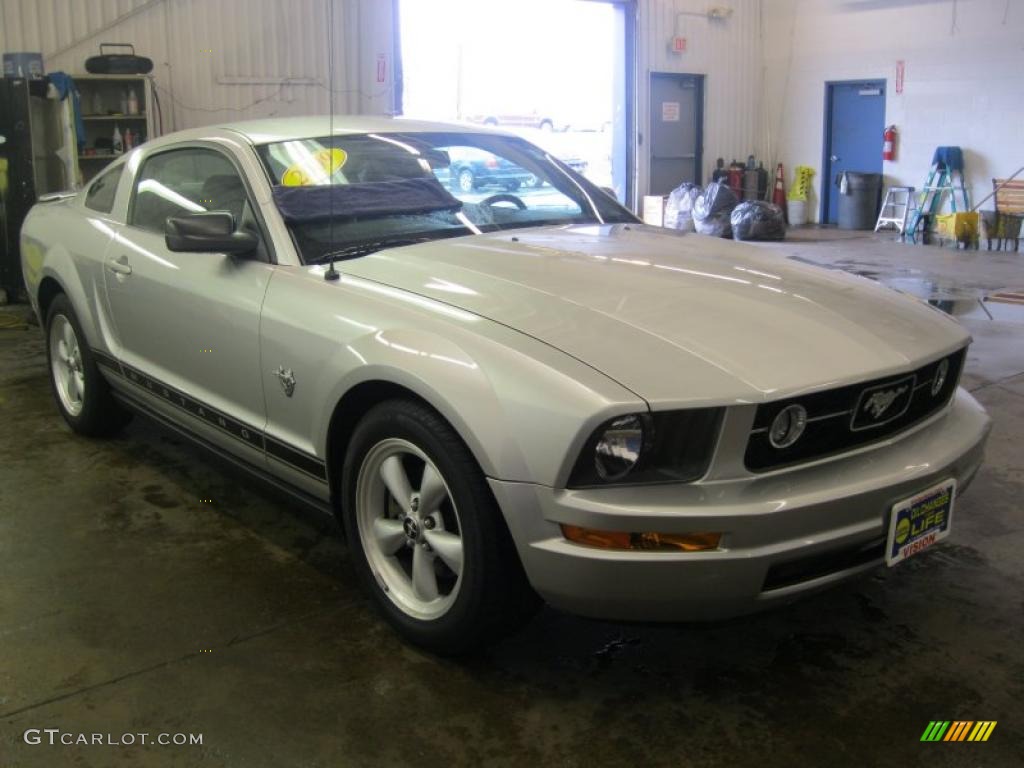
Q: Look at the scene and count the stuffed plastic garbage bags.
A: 3